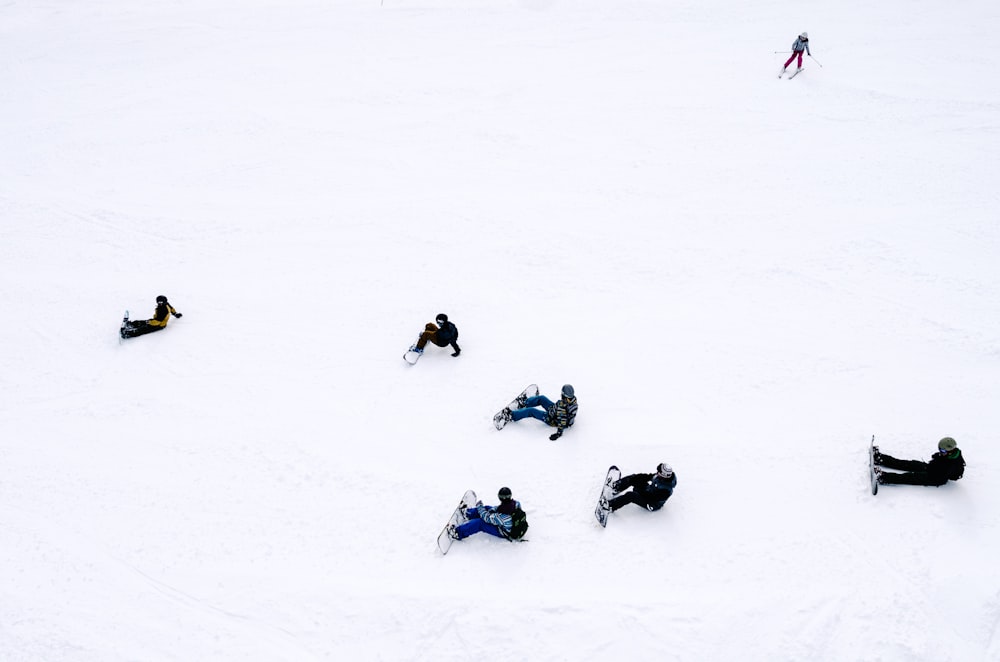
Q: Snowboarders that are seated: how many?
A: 6